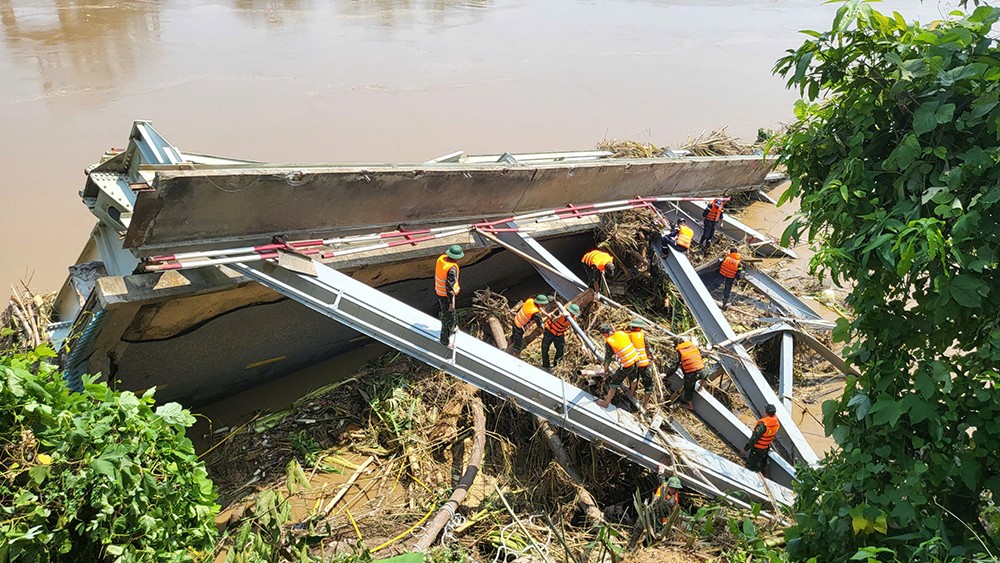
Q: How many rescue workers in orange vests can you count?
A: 12